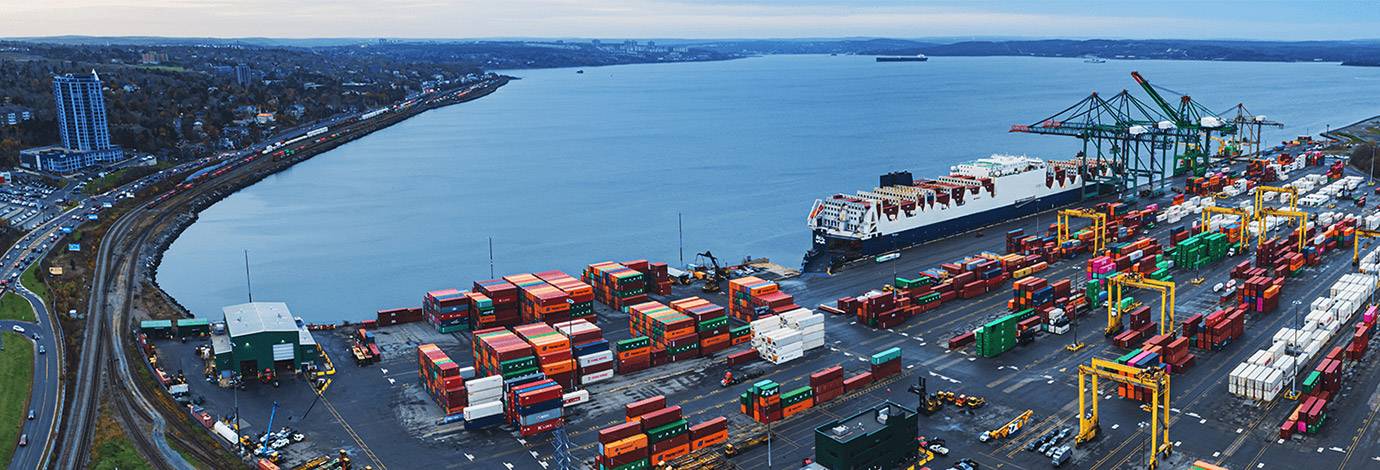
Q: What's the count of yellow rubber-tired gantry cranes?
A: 7